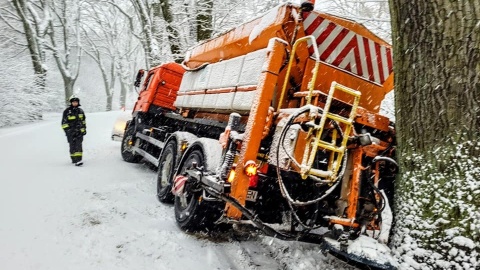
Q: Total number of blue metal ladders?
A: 0